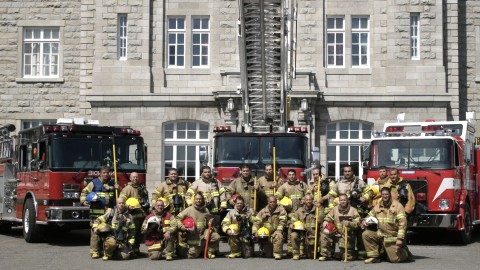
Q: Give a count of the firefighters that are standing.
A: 11